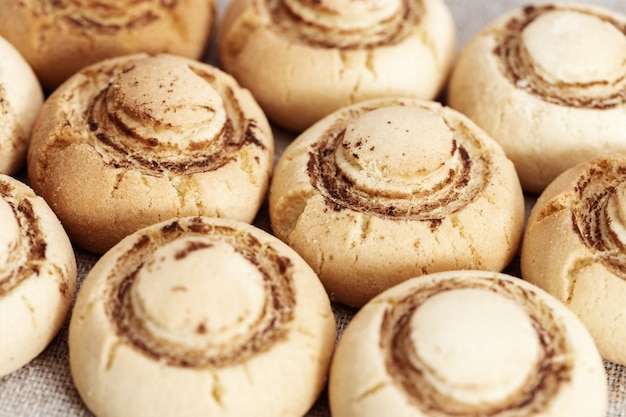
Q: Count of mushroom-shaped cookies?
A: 10